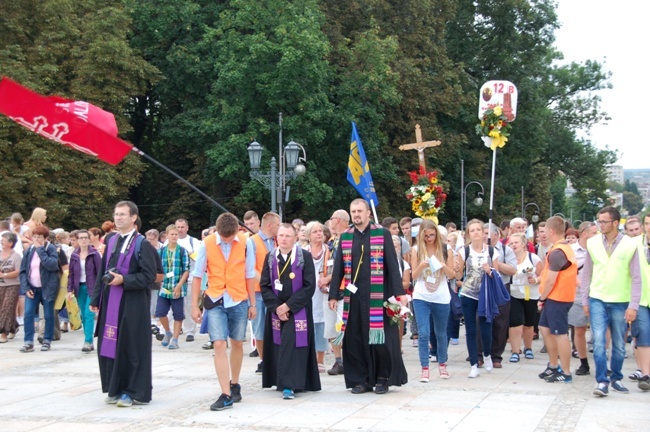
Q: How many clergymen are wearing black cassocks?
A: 3